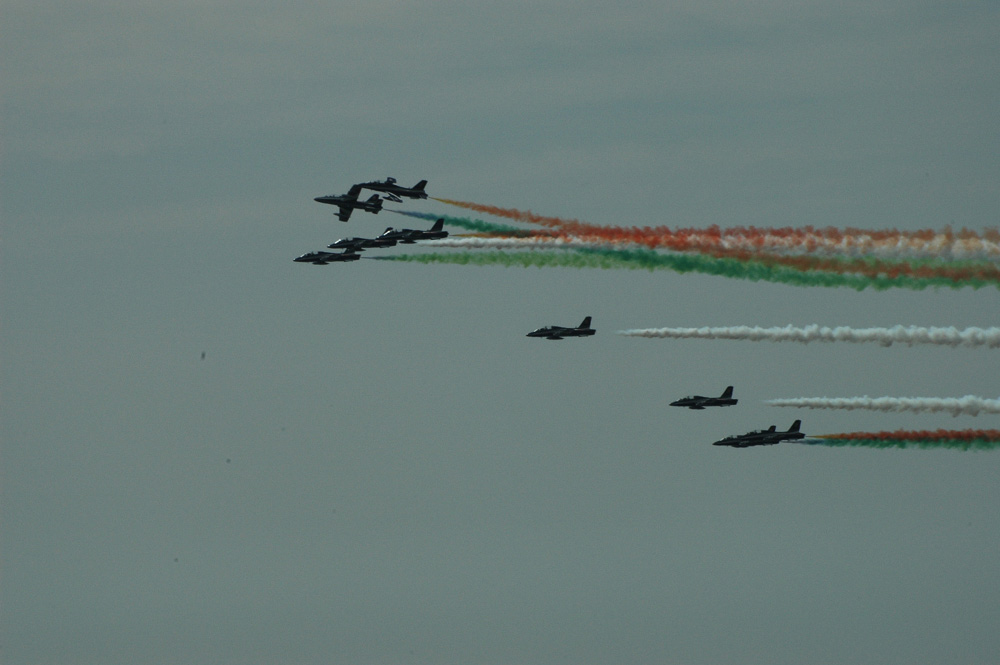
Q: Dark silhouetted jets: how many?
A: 9